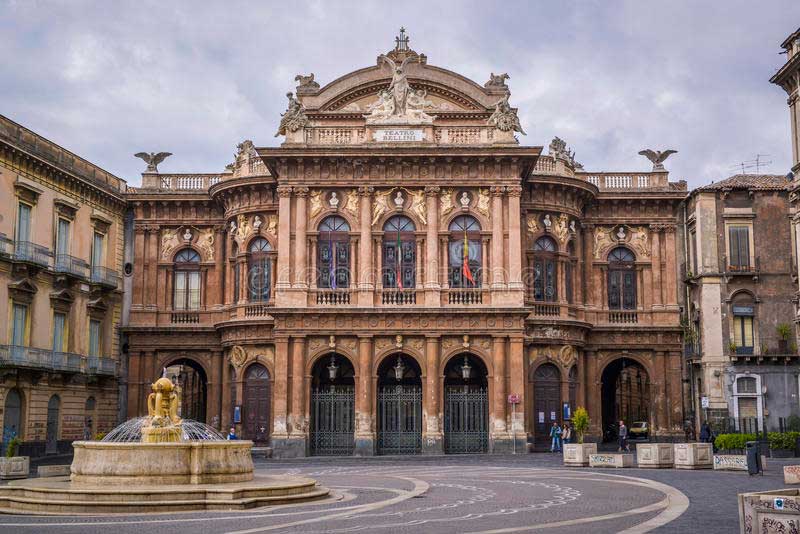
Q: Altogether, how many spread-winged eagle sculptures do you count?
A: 2